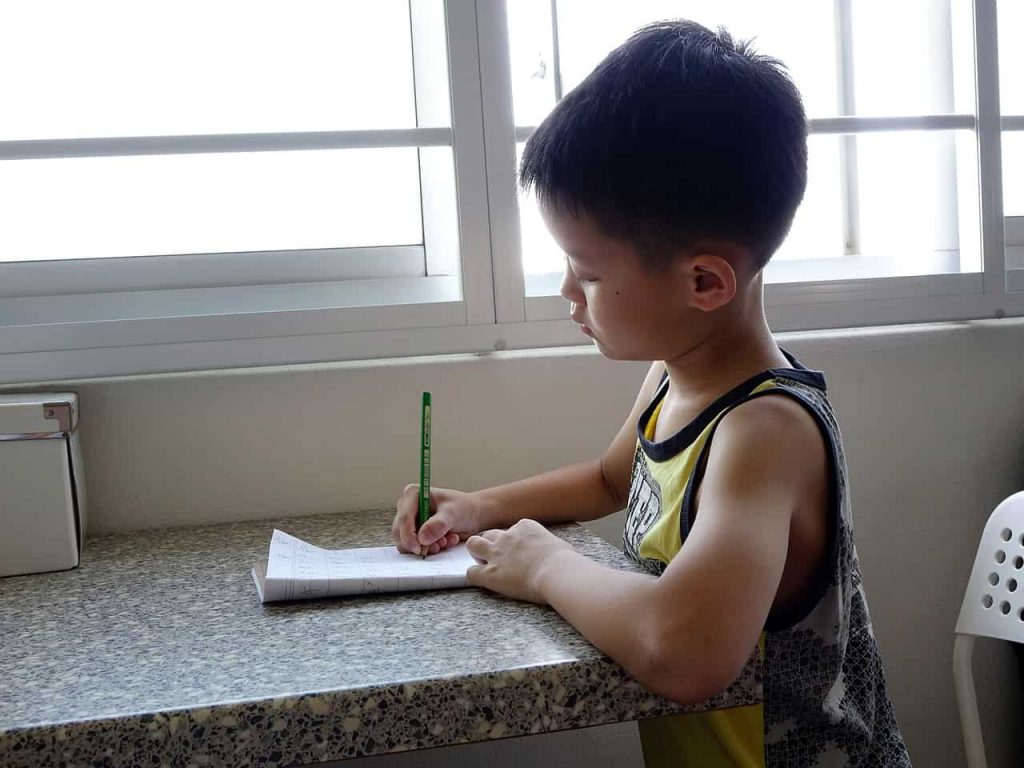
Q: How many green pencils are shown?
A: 1